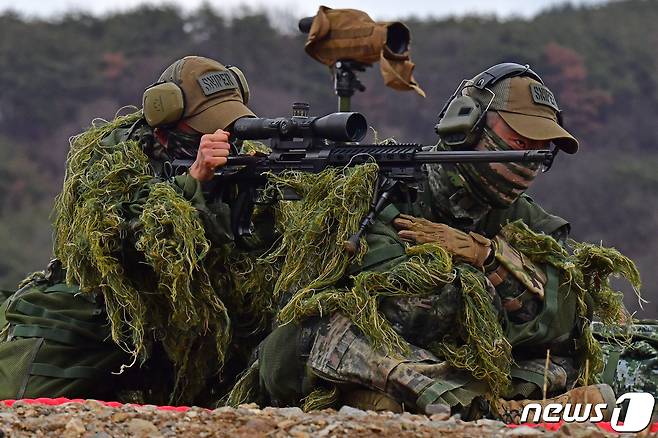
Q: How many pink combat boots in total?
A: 0